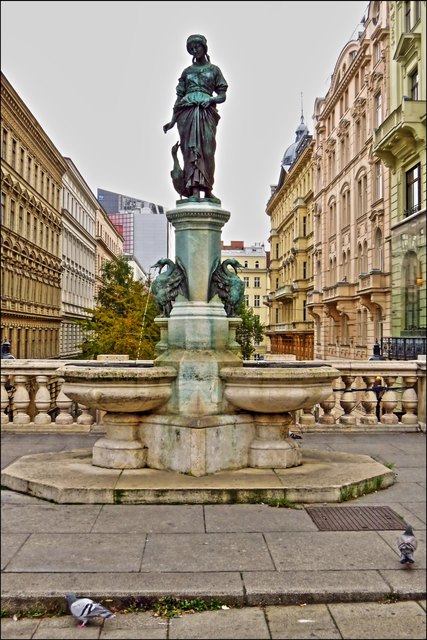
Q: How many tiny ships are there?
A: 0